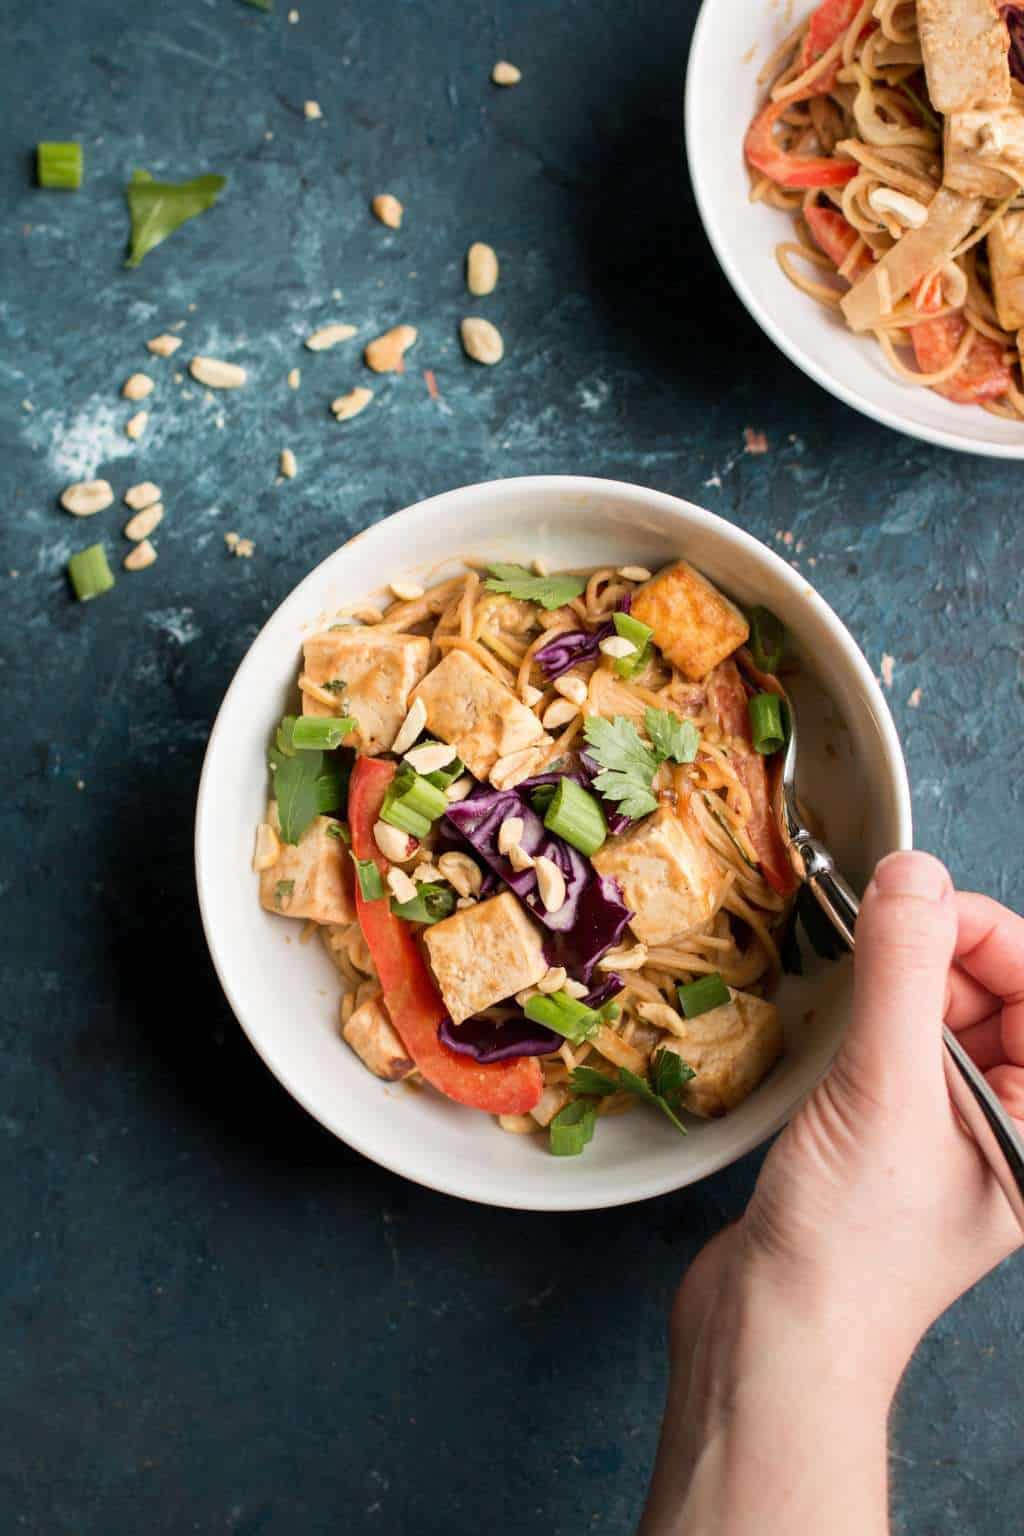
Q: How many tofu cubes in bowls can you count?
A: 11